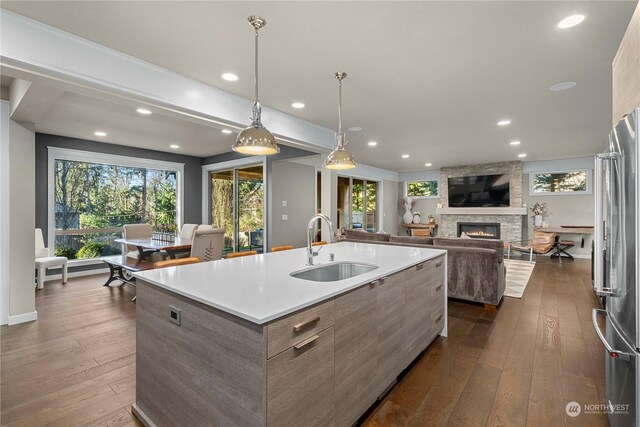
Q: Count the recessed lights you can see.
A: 13